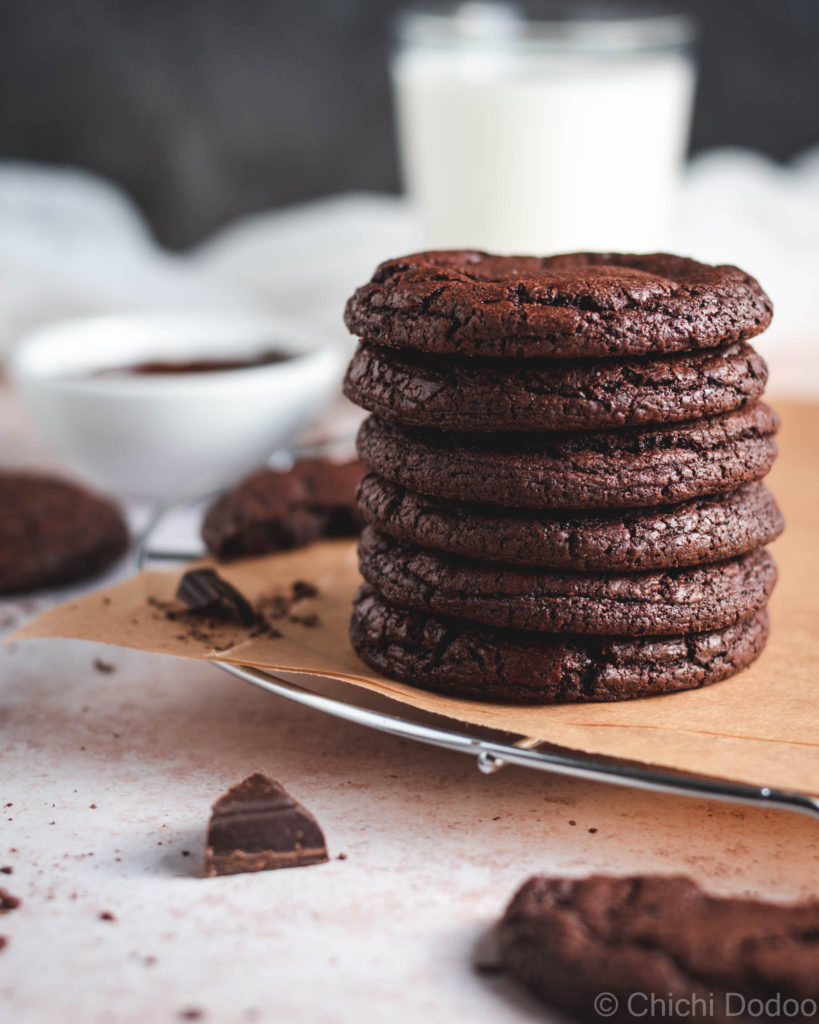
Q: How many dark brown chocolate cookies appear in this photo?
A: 9